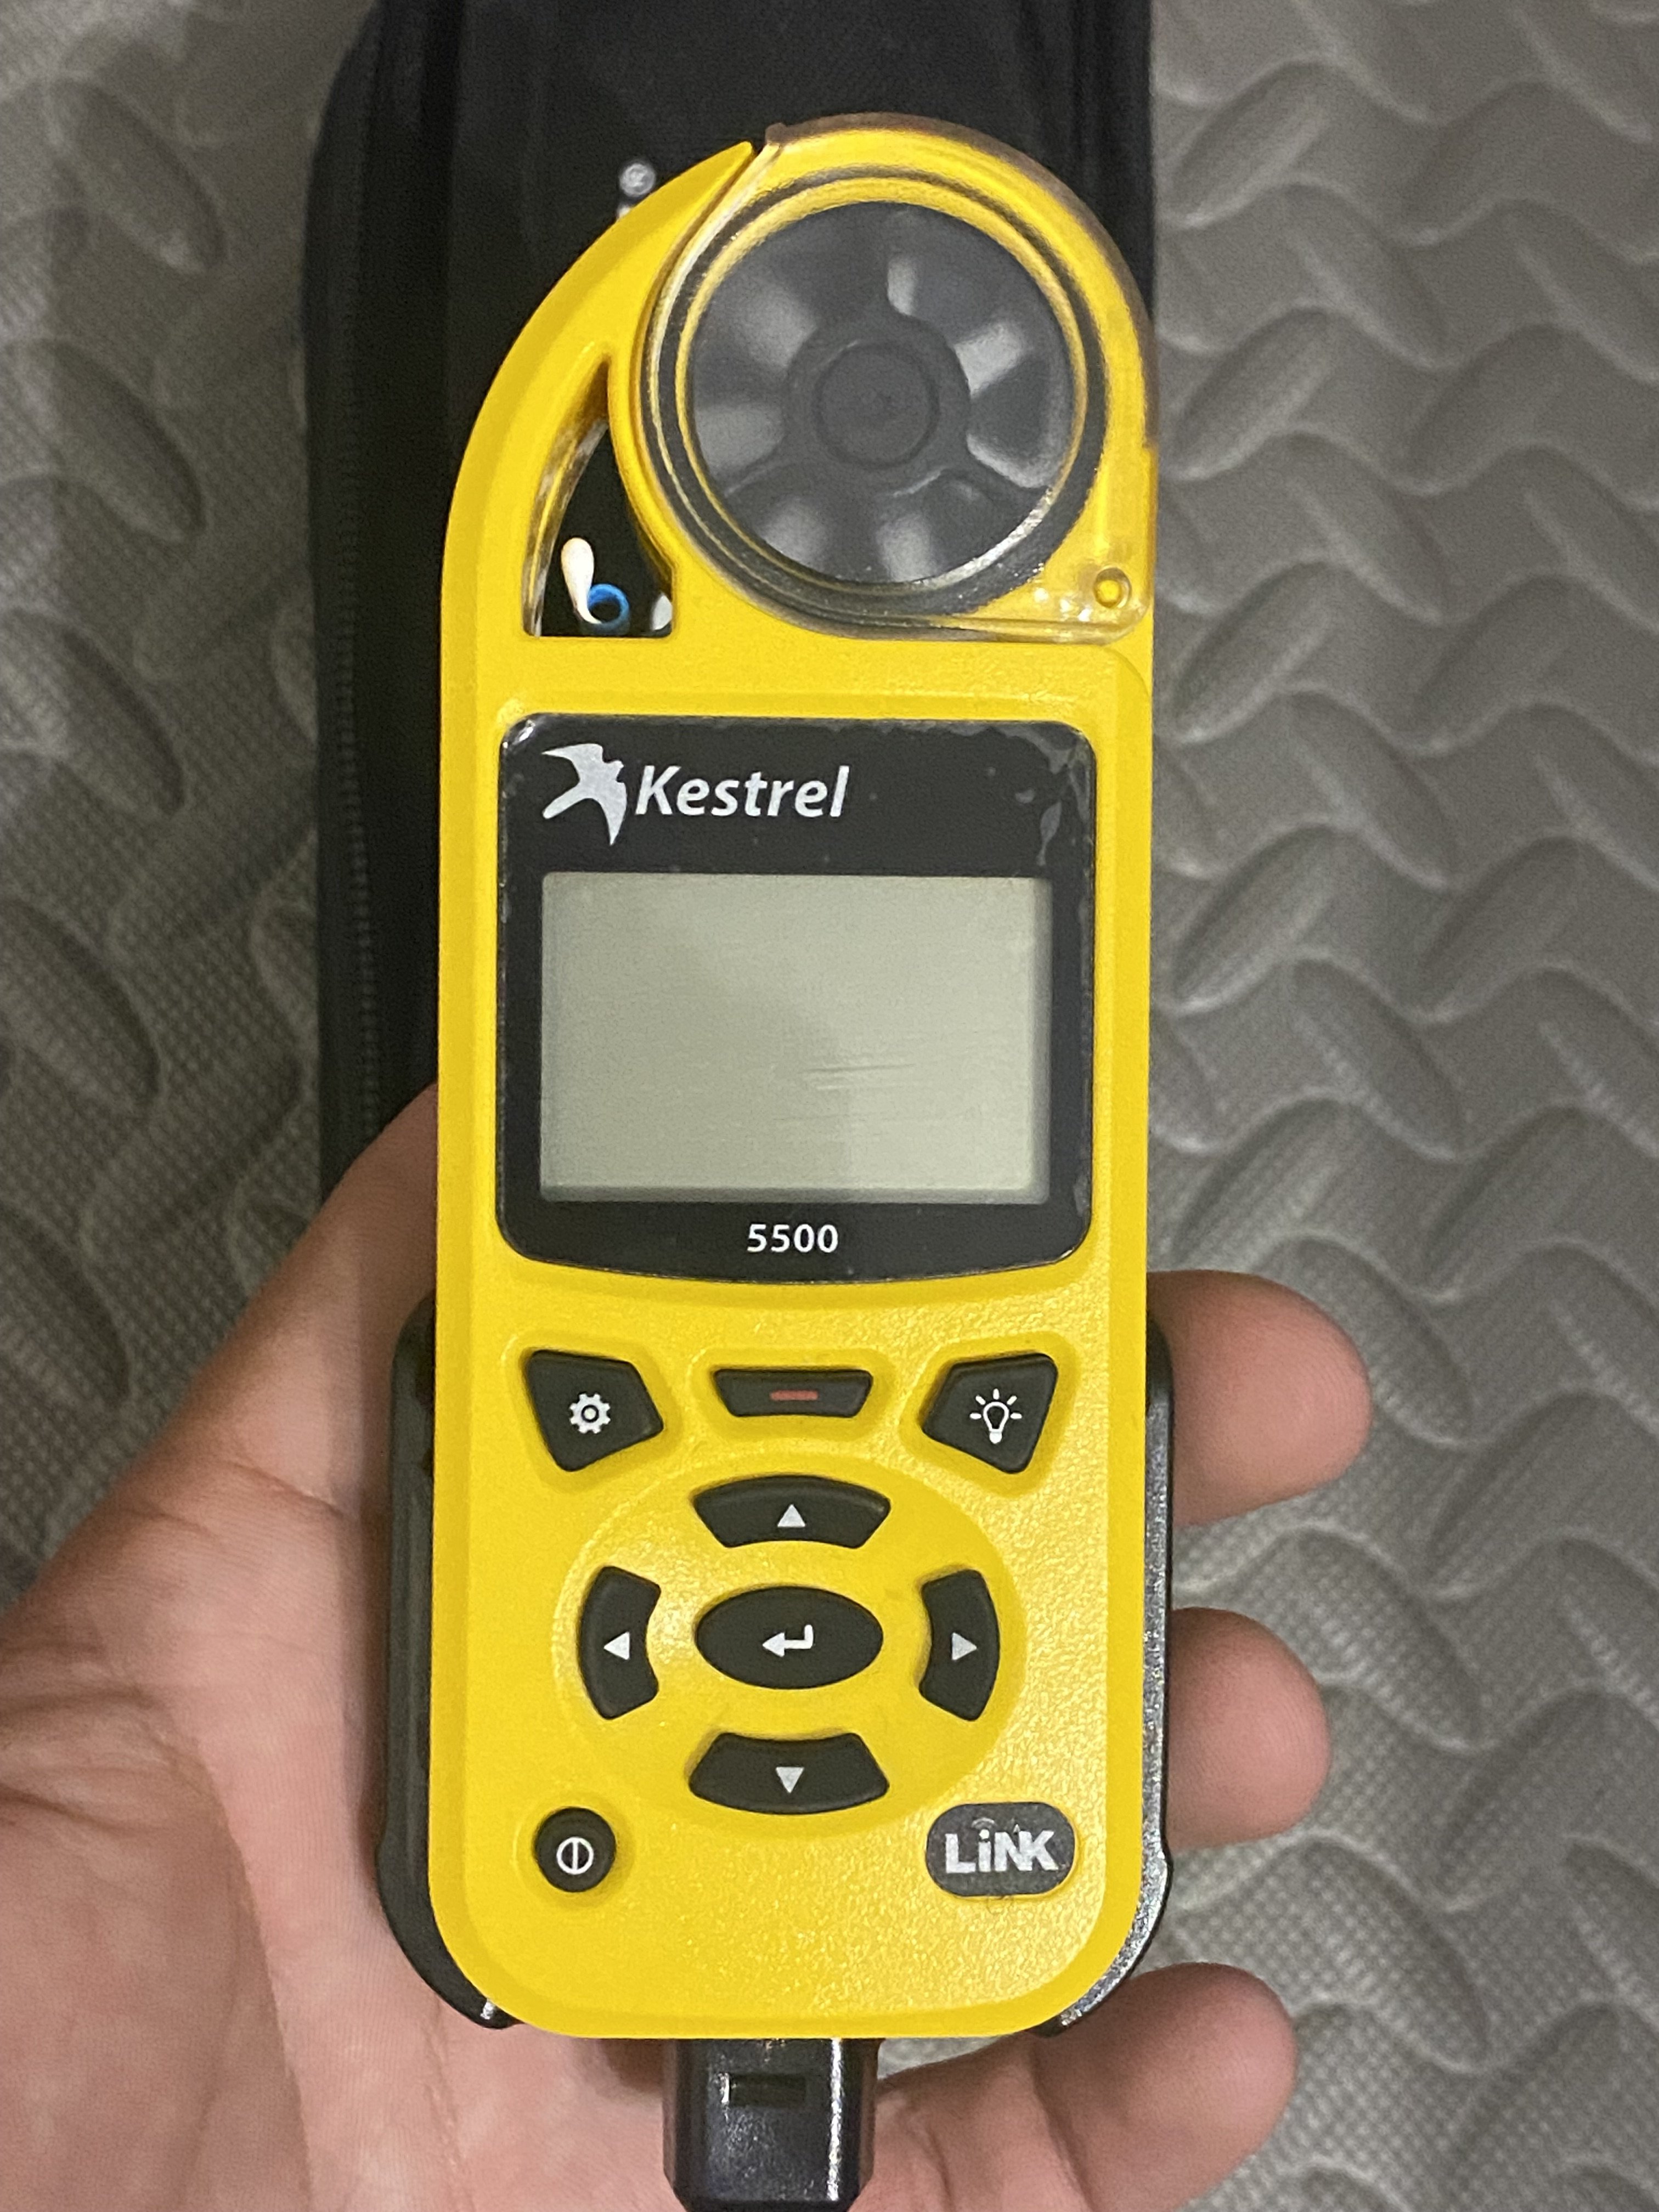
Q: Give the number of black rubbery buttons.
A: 9